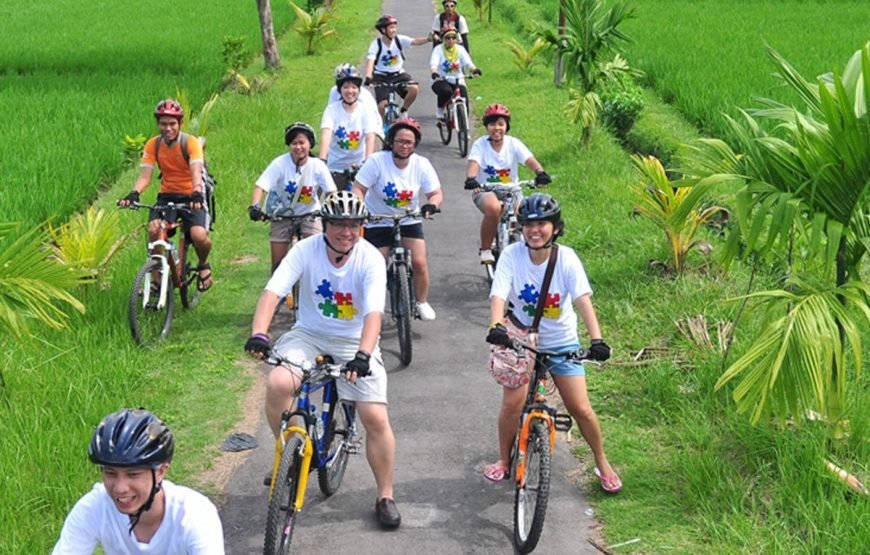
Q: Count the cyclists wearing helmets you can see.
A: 11